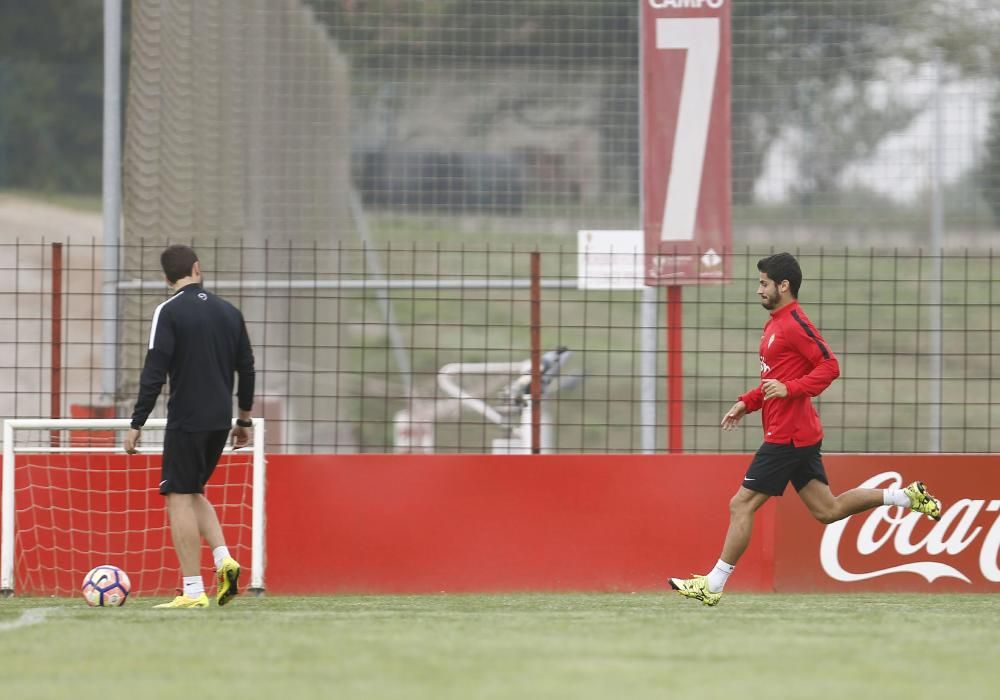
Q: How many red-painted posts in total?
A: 3